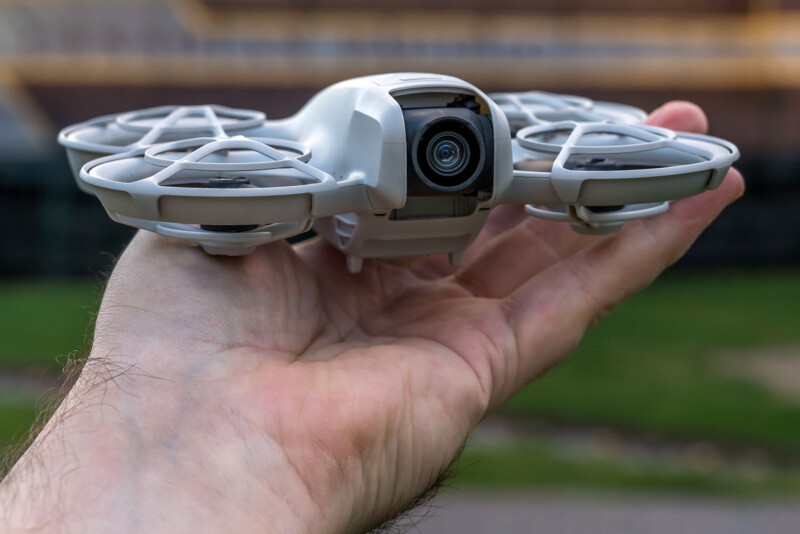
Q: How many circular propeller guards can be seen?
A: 4